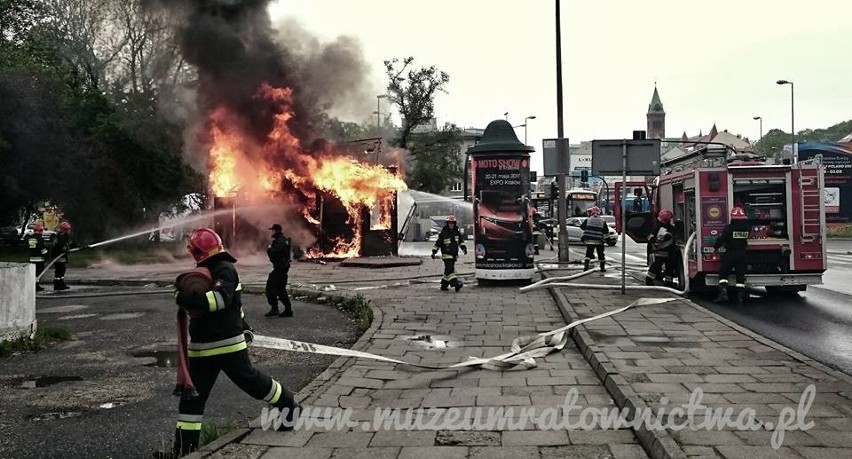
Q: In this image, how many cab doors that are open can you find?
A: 1